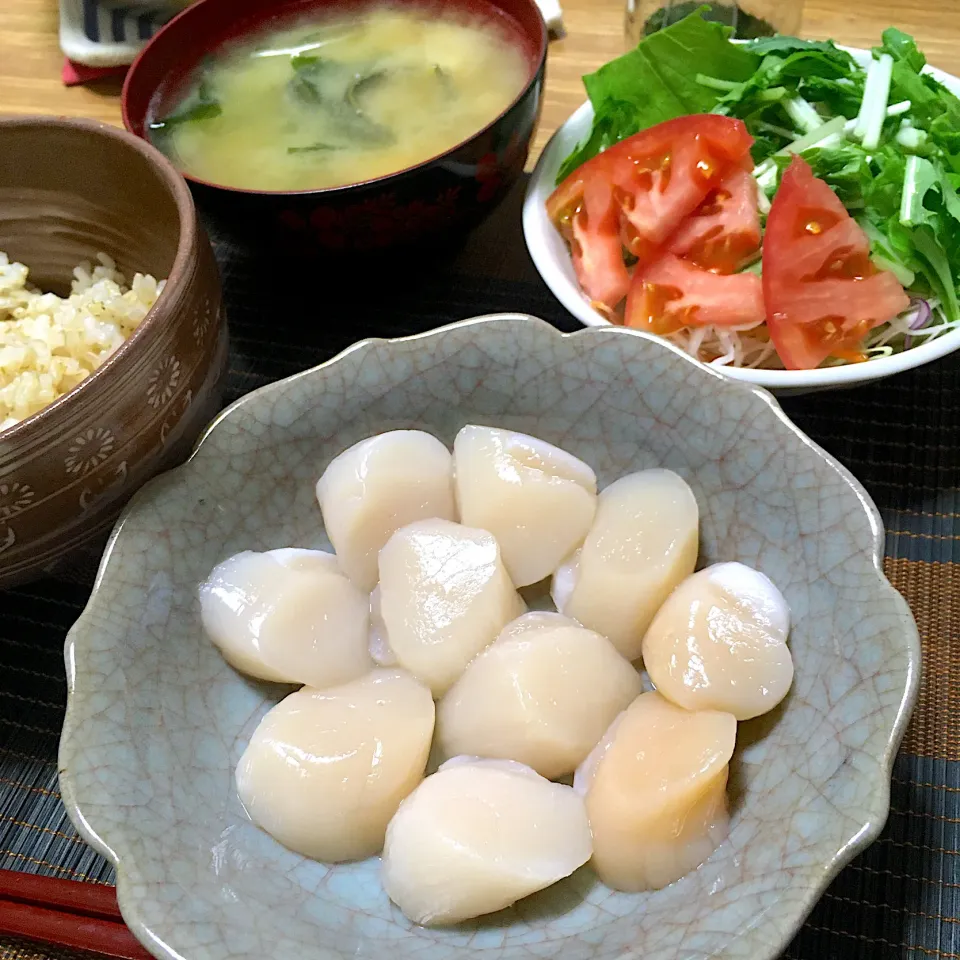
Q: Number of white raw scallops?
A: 10